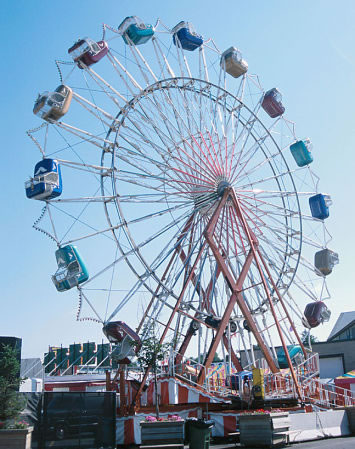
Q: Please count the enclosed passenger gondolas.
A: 14